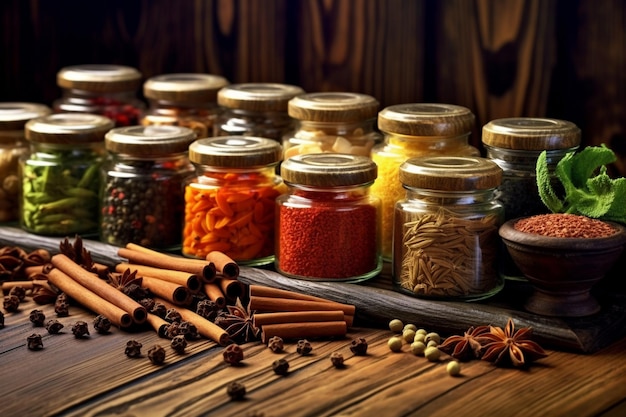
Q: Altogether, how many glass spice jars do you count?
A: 12